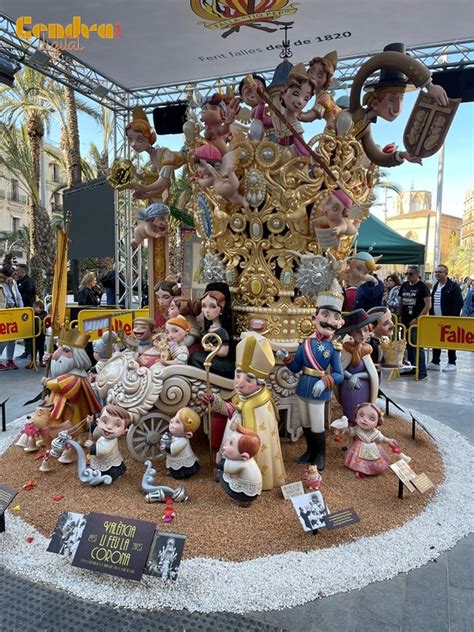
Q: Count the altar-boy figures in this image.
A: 3